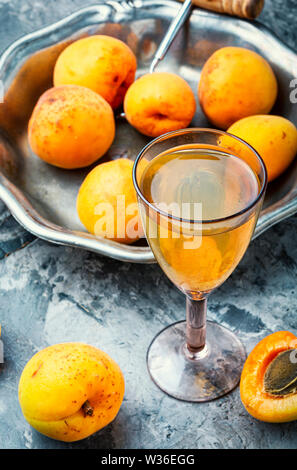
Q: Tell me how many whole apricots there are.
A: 7